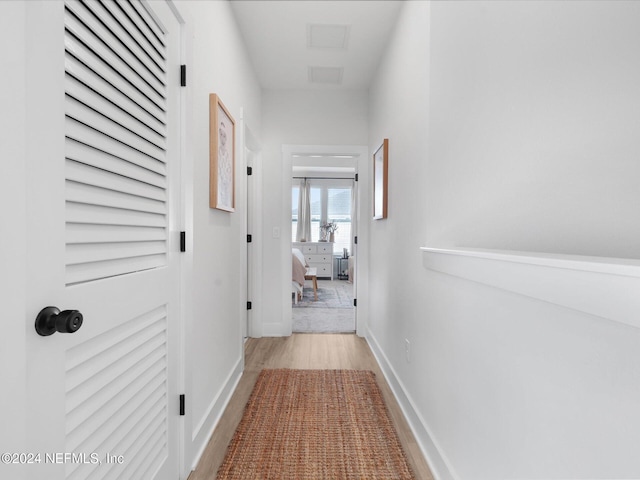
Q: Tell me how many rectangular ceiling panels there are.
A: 2